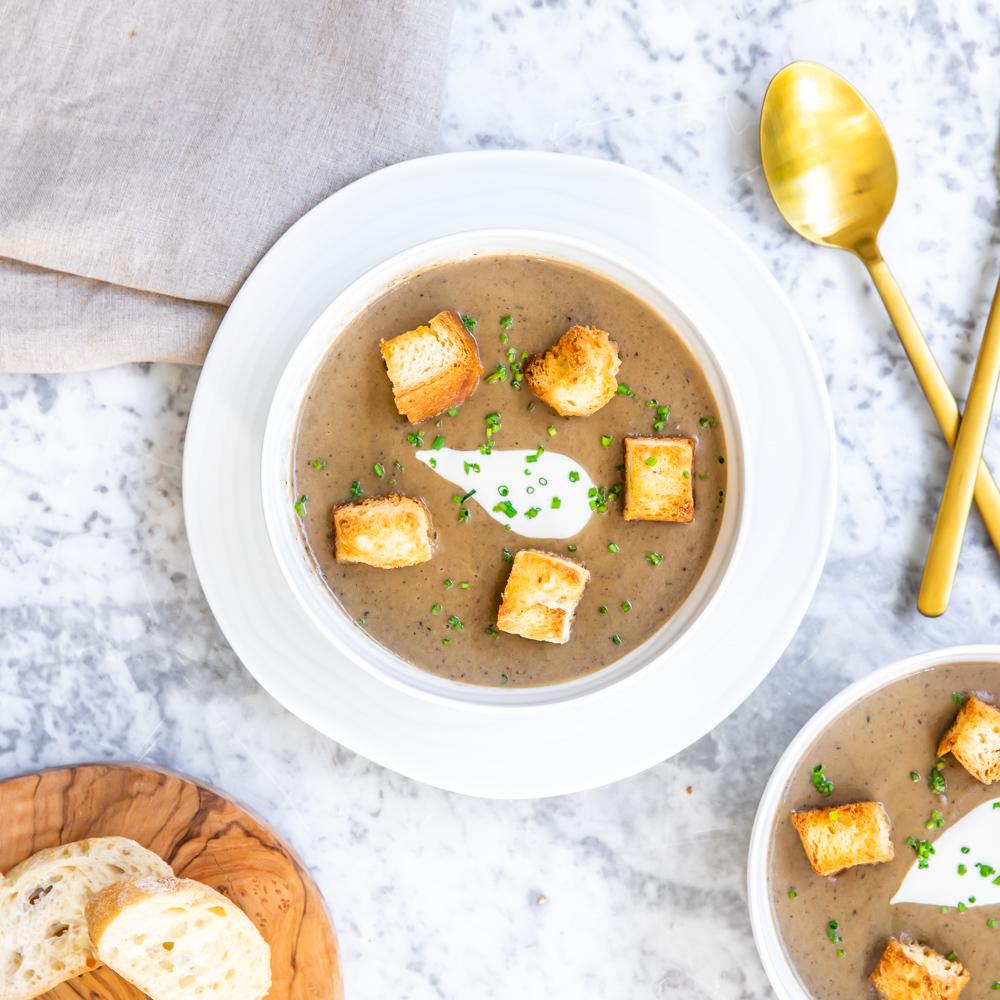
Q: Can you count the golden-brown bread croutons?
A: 8